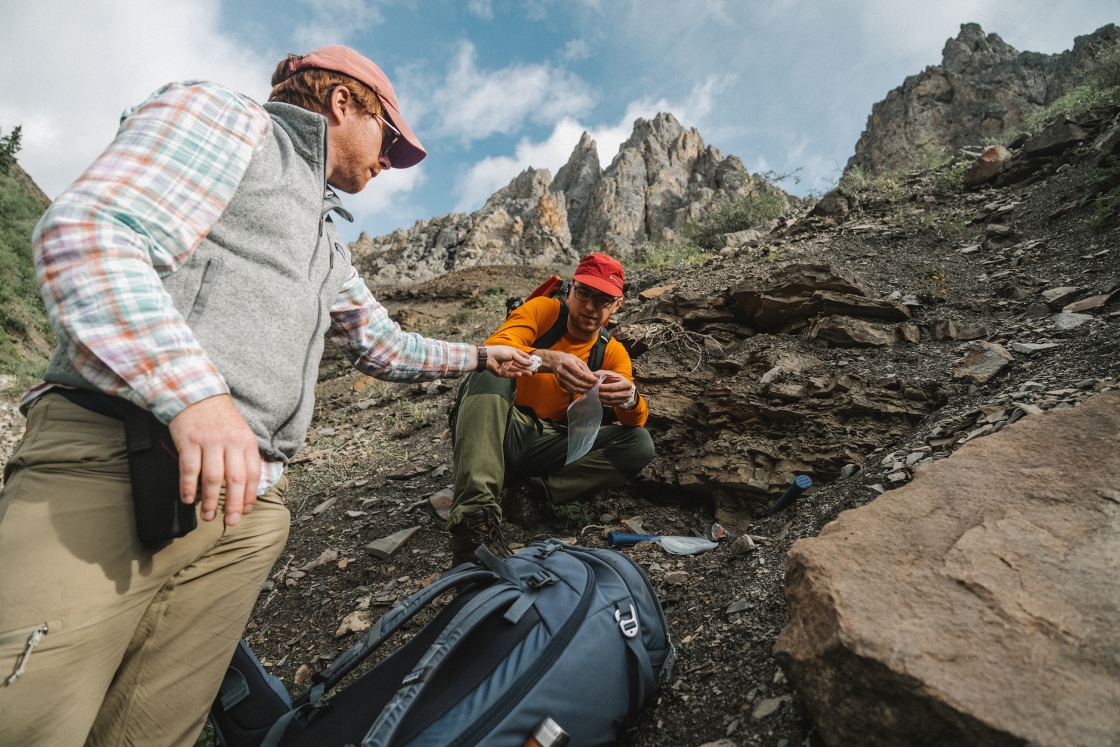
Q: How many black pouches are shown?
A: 1